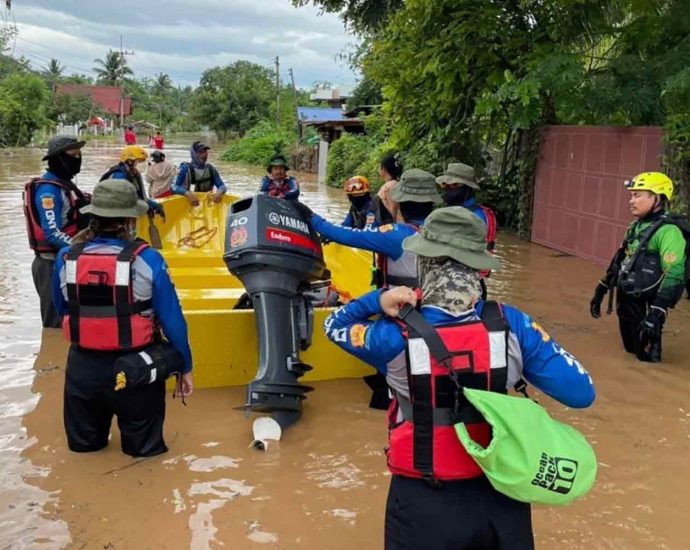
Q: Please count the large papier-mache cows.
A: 0